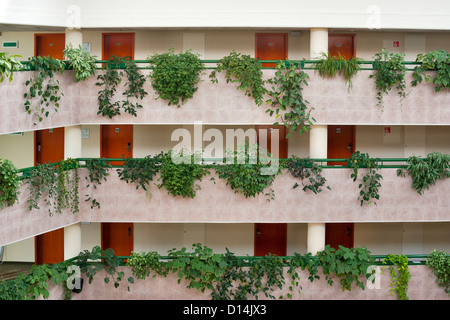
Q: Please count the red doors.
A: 12